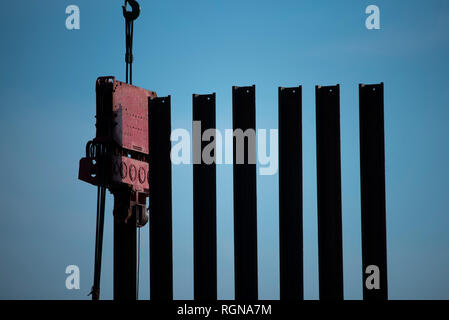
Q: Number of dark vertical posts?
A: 6